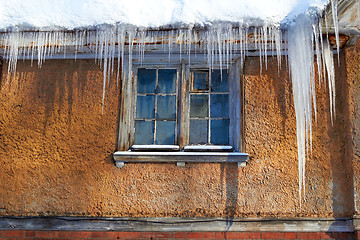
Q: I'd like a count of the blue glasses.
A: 12